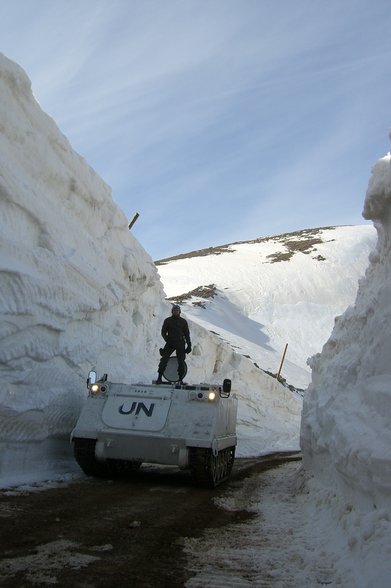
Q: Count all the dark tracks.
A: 2